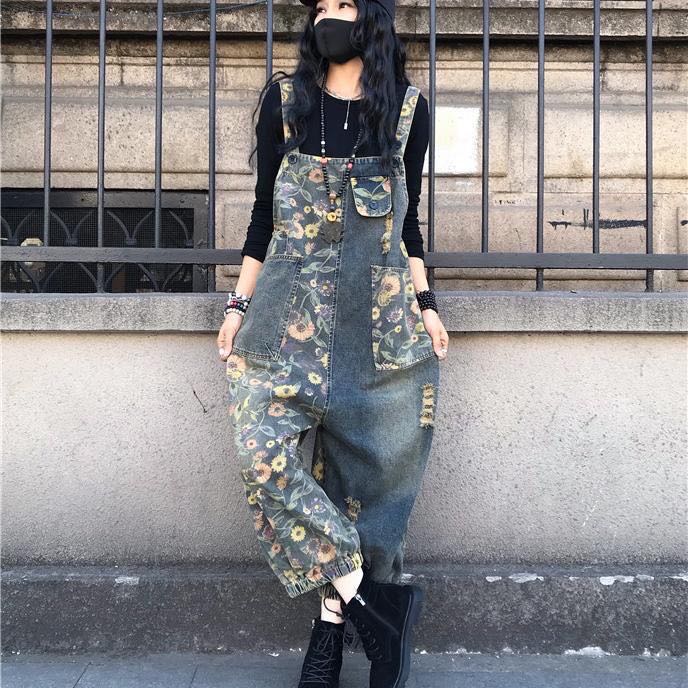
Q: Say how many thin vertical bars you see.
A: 10